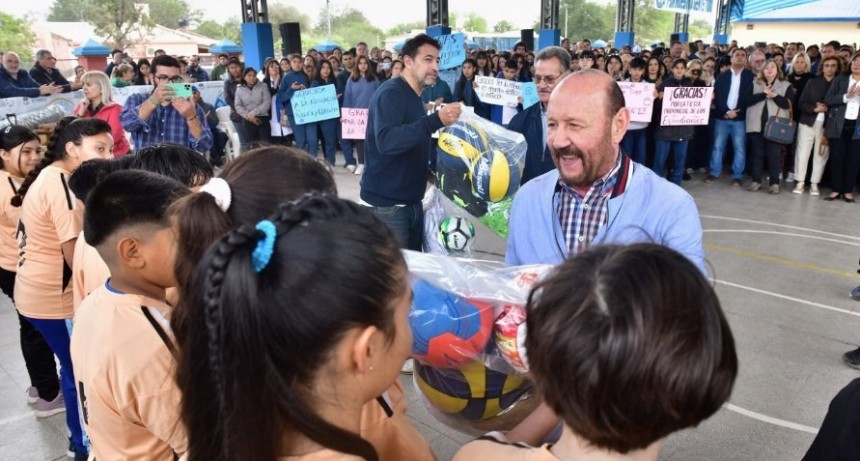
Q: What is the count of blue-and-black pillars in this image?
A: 6